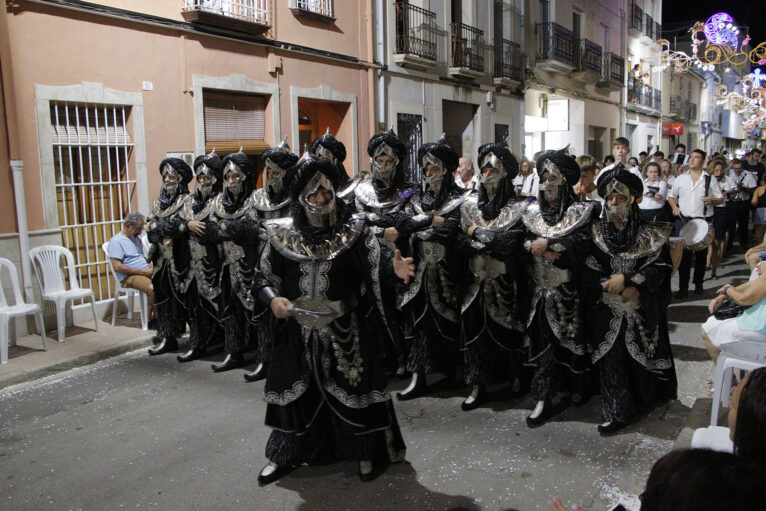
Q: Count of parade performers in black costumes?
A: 11